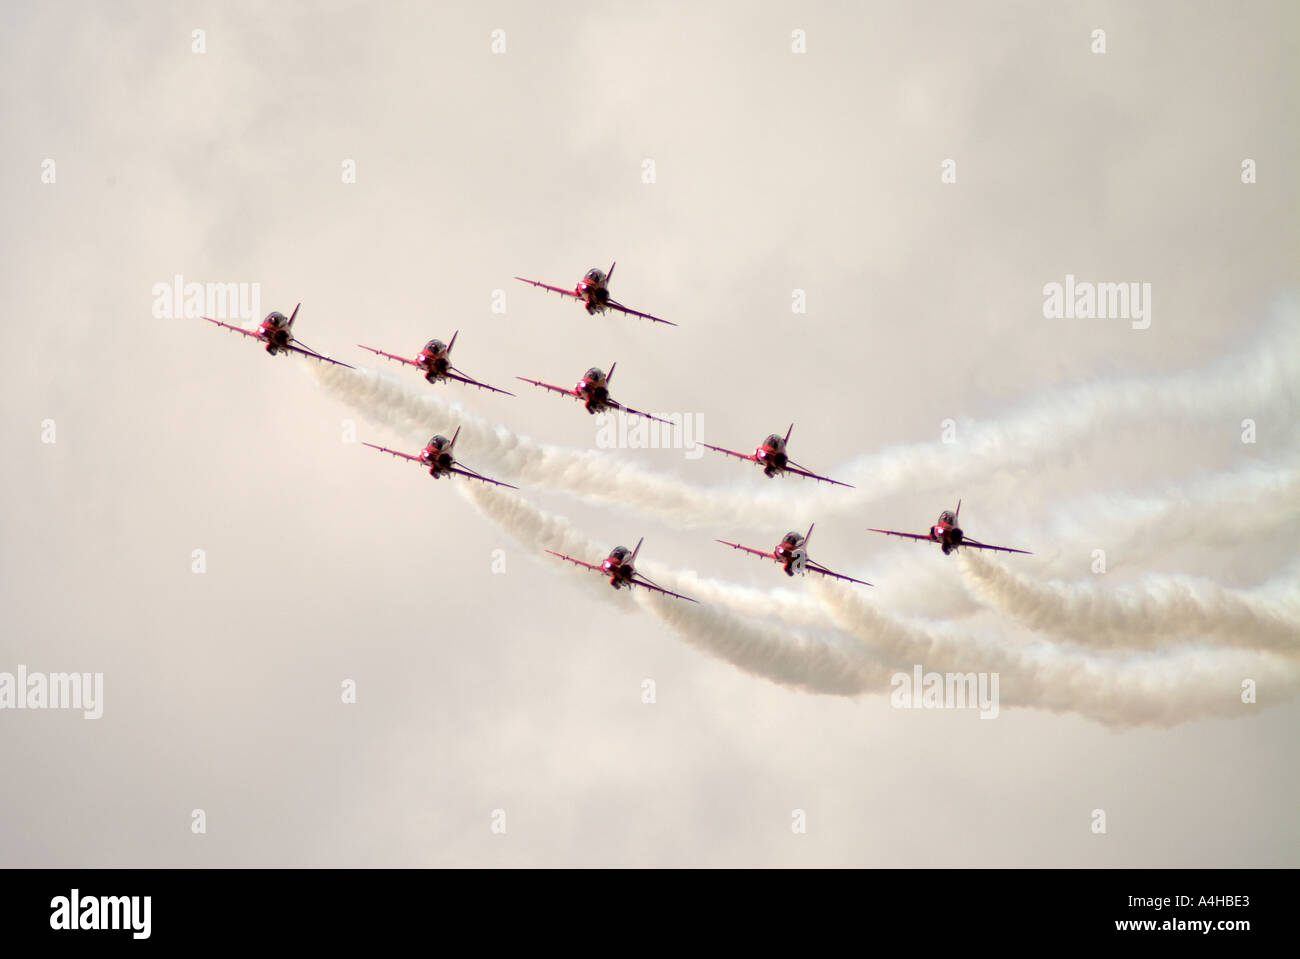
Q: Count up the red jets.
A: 9